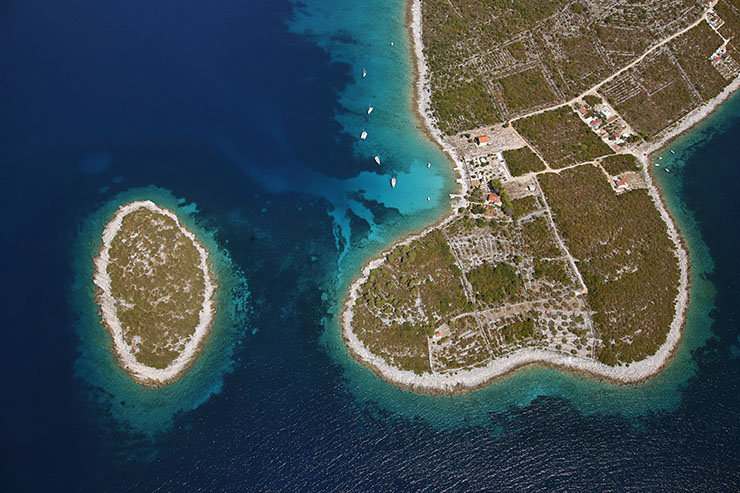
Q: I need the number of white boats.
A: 12